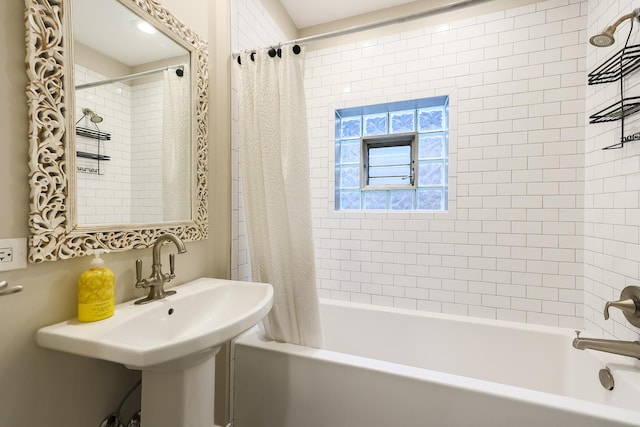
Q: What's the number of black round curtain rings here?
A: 5